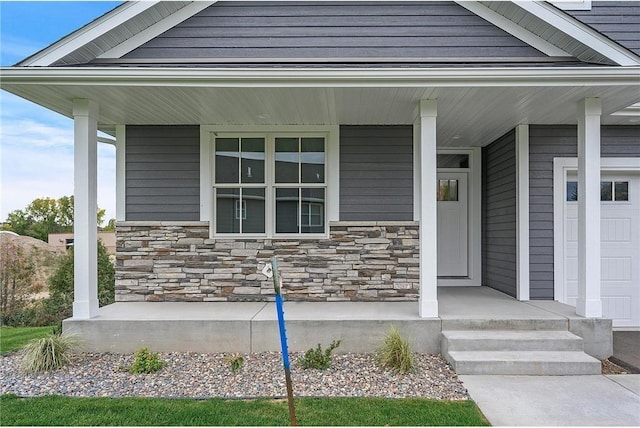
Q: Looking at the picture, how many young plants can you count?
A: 5